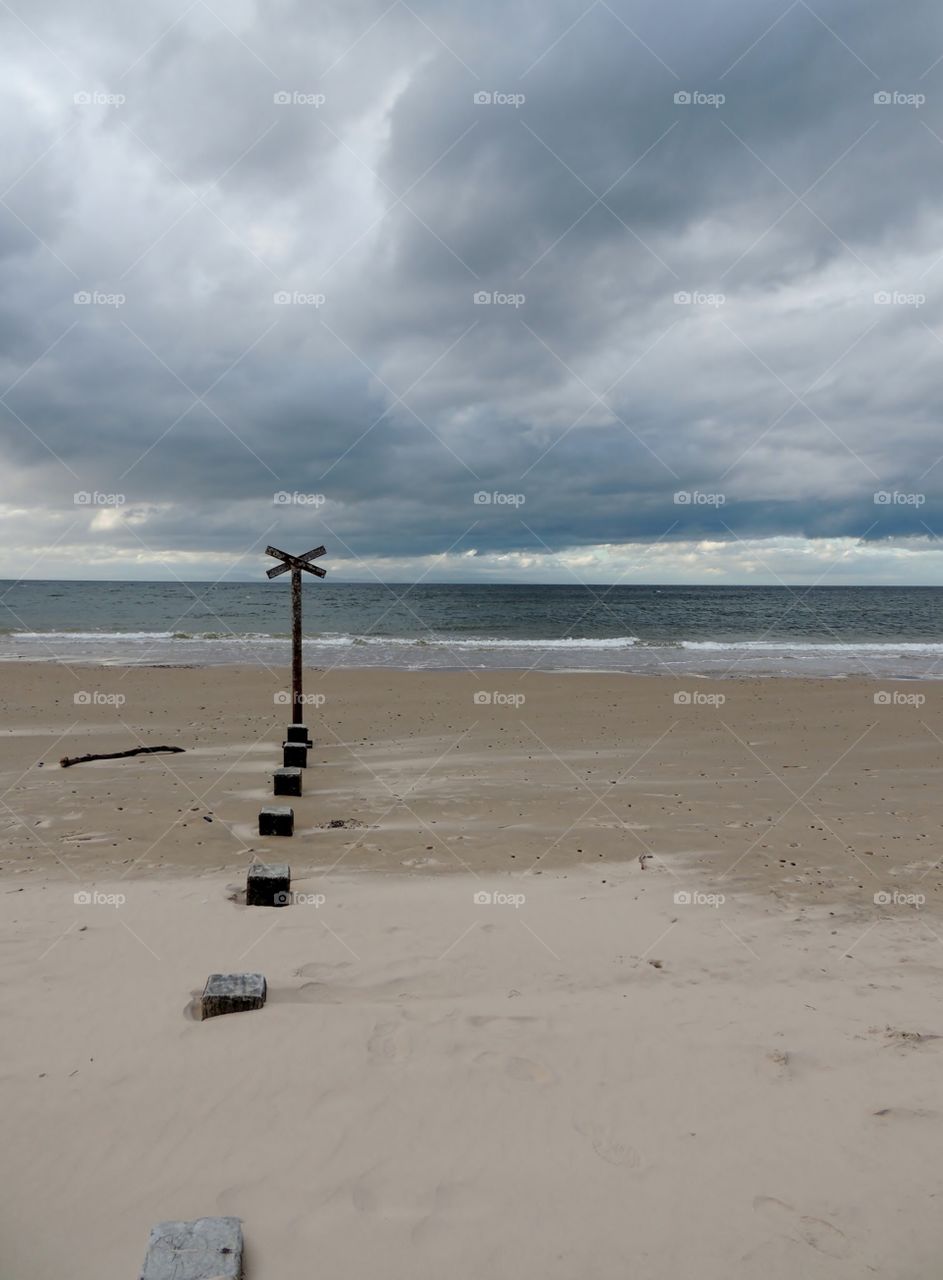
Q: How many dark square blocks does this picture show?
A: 7